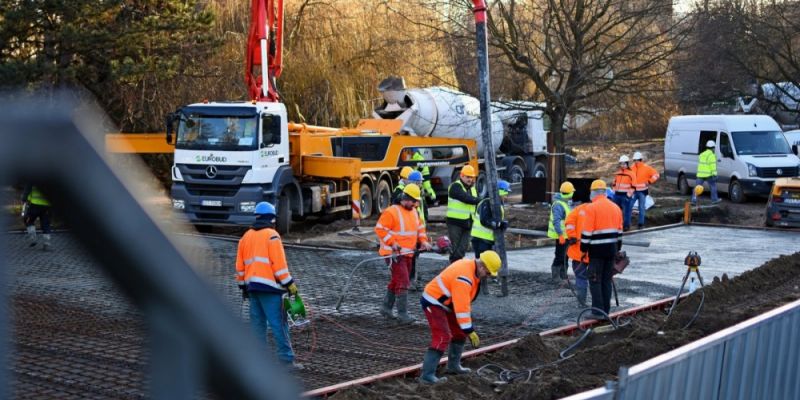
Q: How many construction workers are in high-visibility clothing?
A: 15